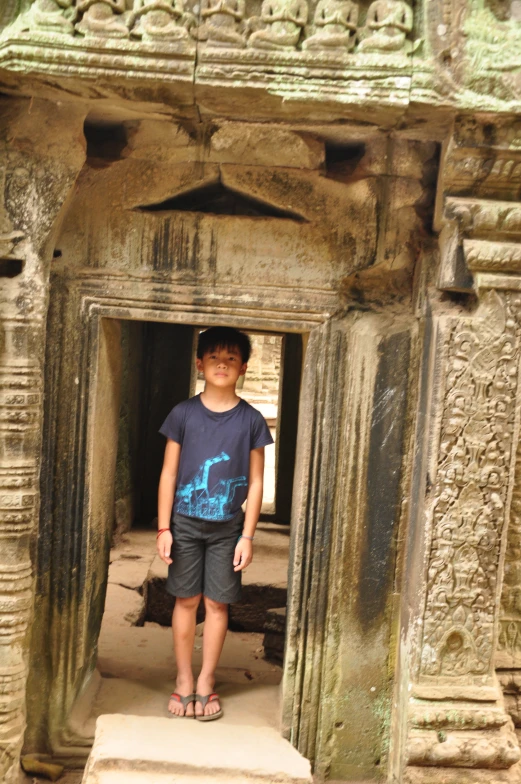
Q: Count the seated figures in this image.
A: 7